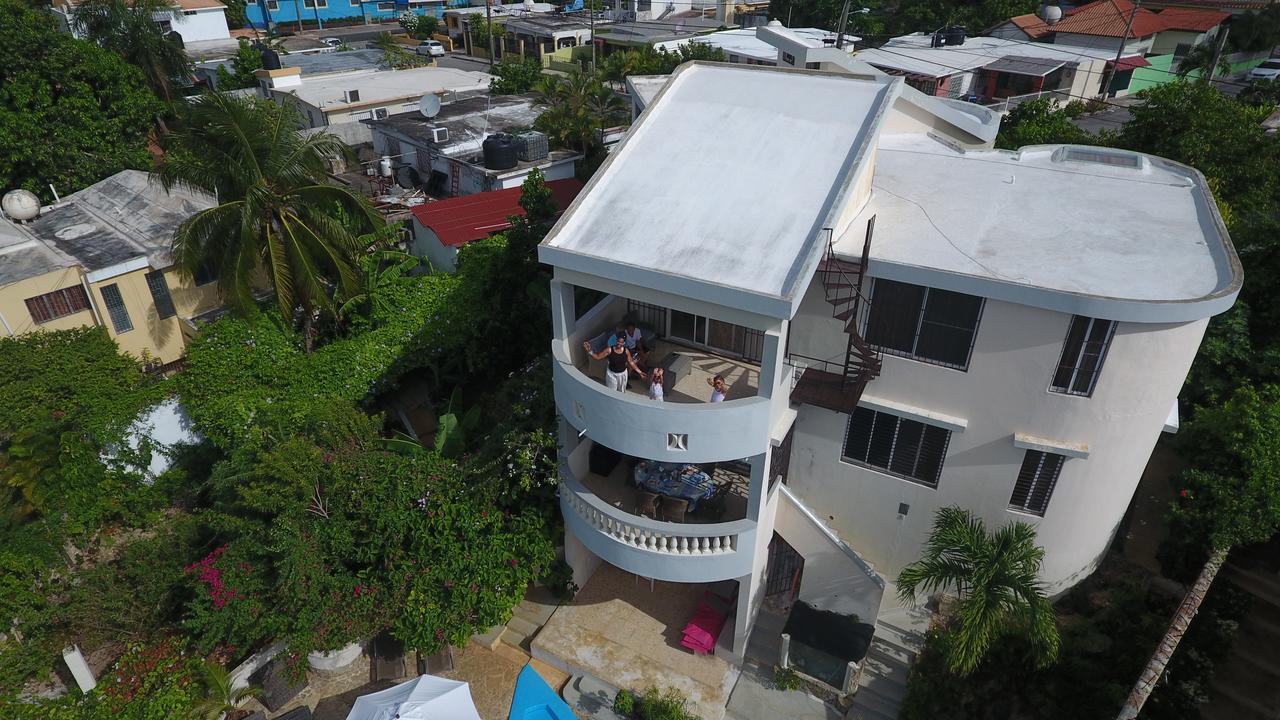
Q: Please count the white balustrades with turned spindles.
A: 1